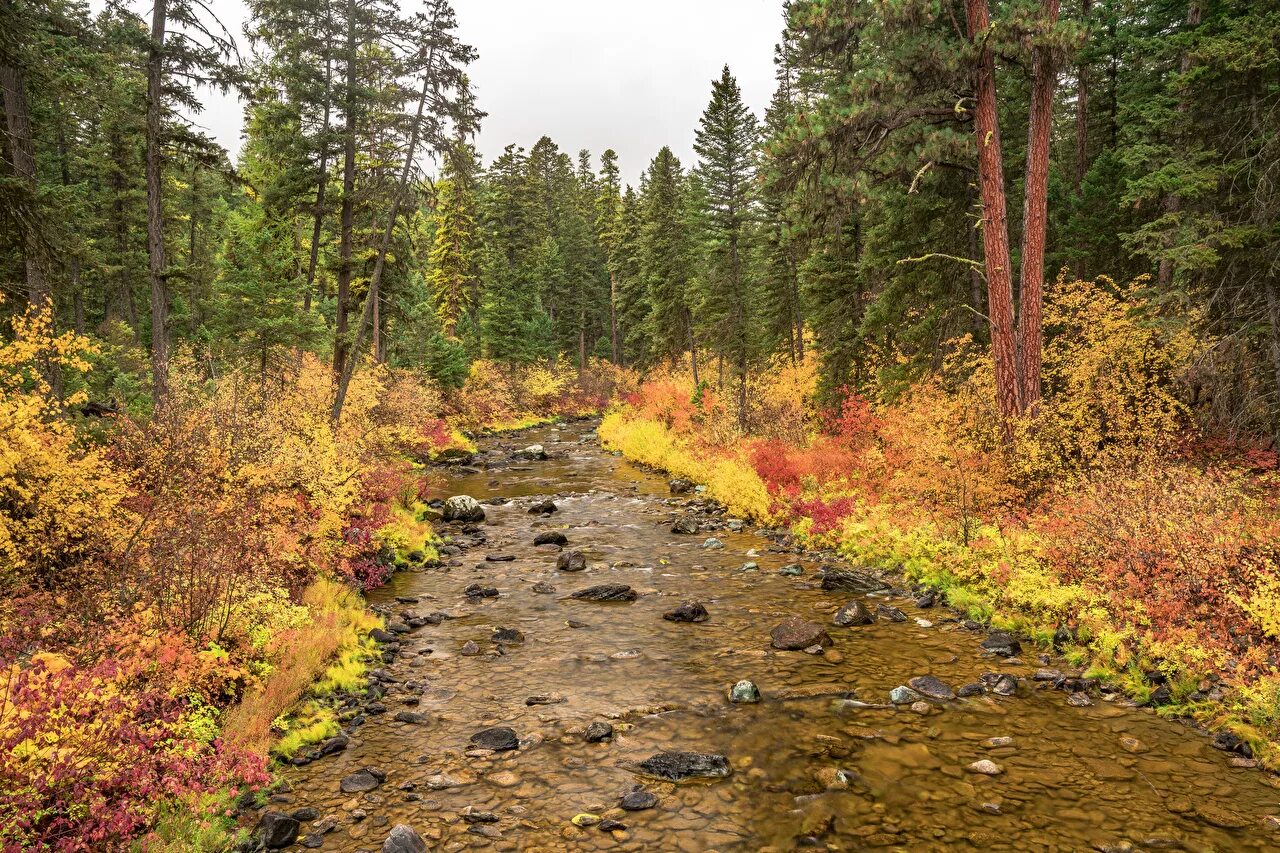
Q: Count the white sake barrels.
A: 0